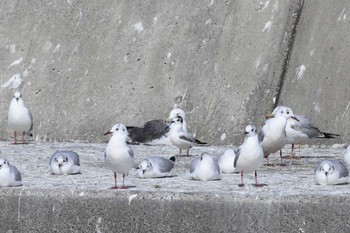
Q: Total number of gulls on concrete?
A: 14